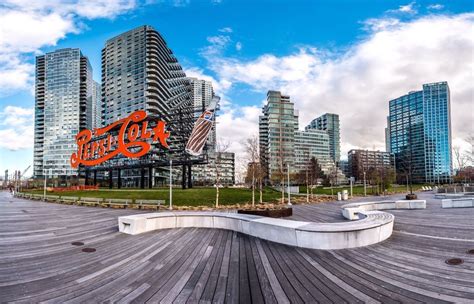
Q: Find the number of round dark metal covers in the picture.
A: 4